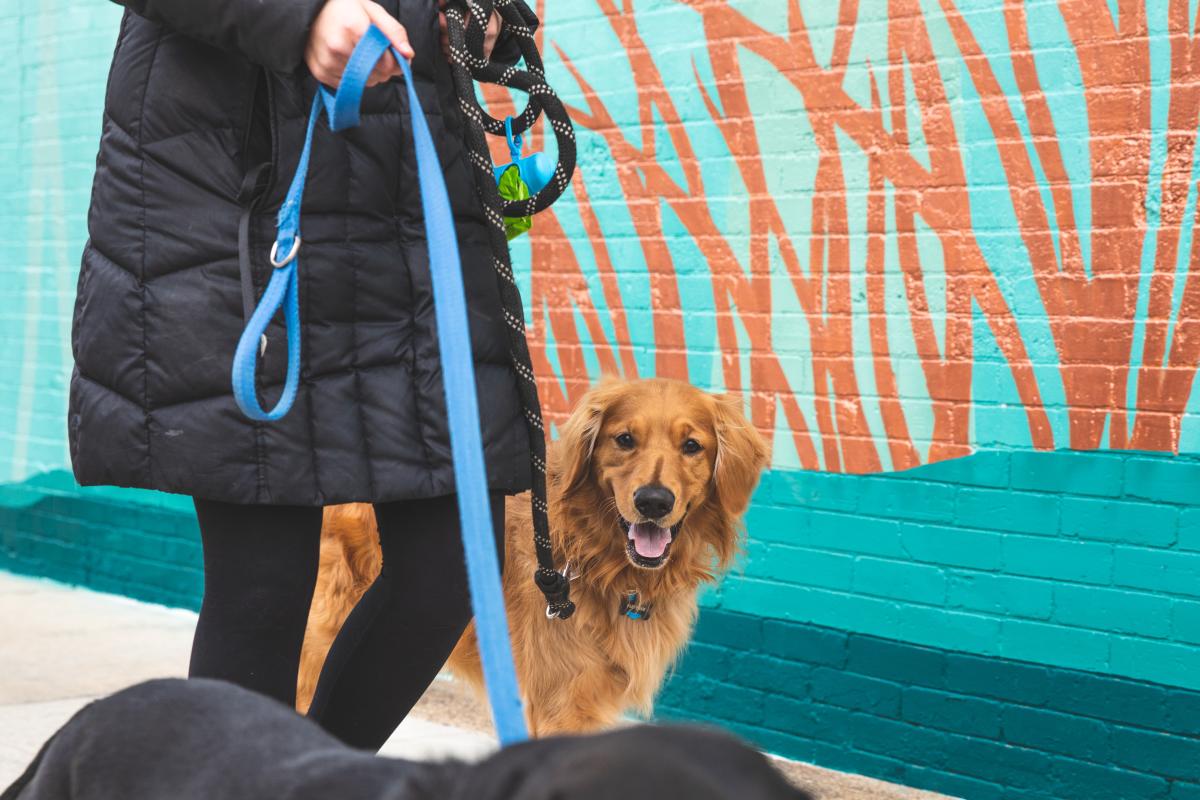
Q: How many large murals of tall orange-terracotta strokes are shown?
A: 1